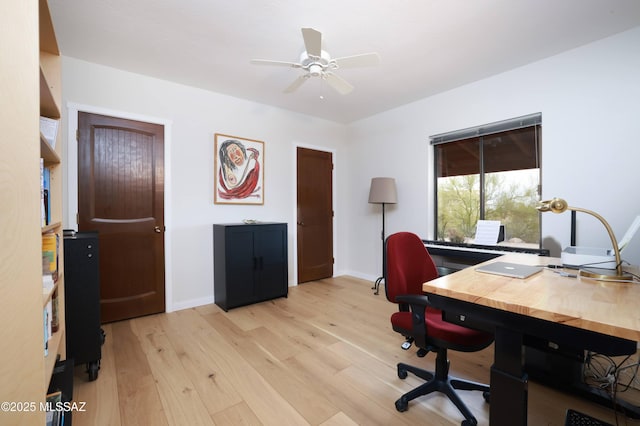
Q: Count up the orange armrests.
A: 0